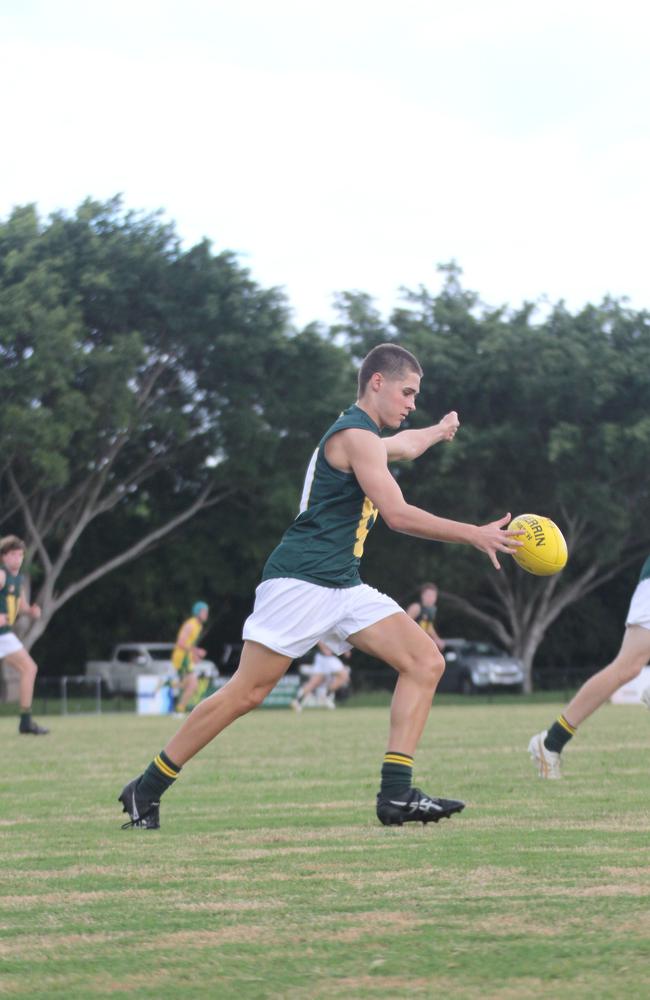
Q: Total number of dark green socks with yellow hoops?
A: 3